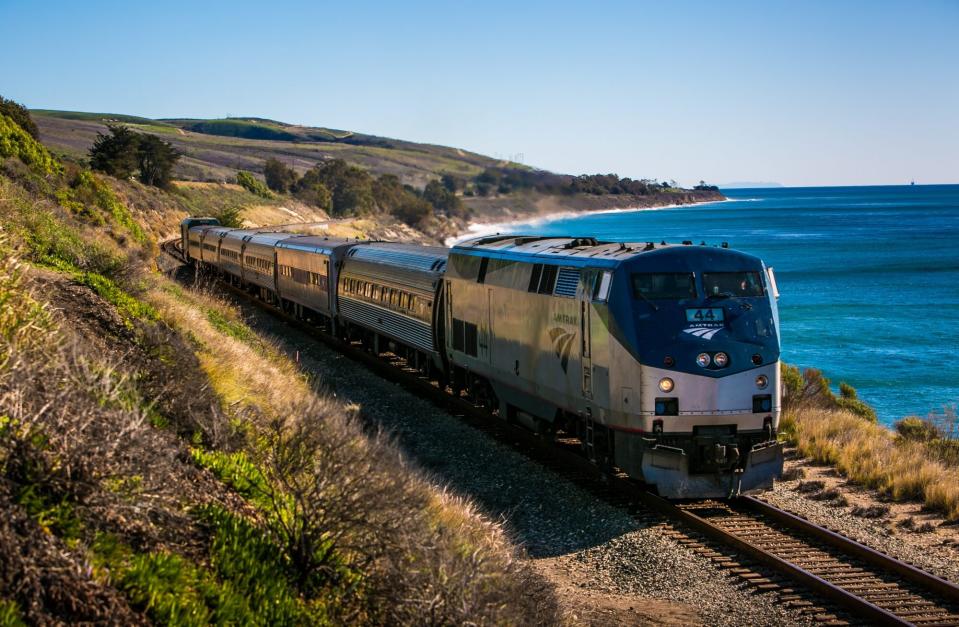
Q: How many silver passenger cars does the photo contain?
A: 6